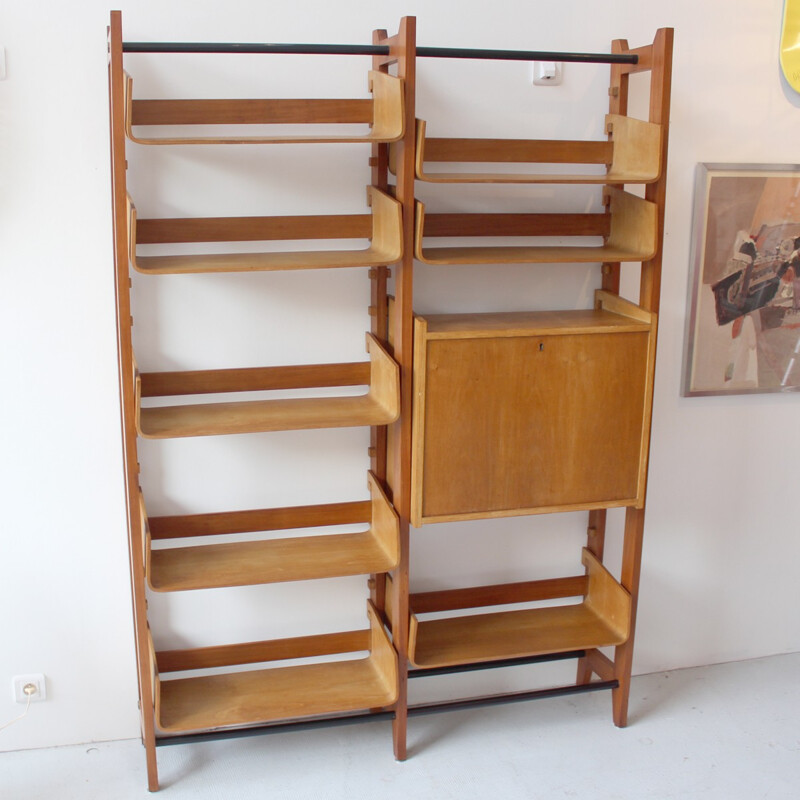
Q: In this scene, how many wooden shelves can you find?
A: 8